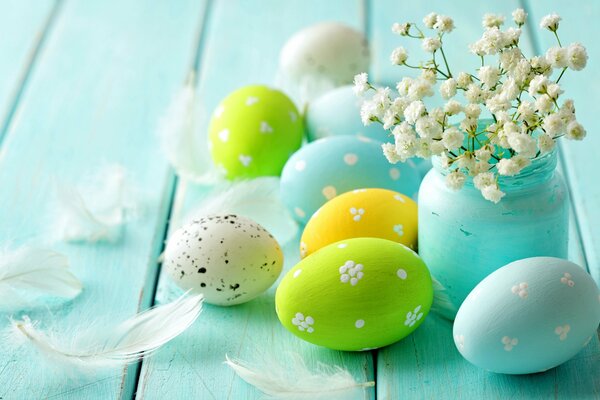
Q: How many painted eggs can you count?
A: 8